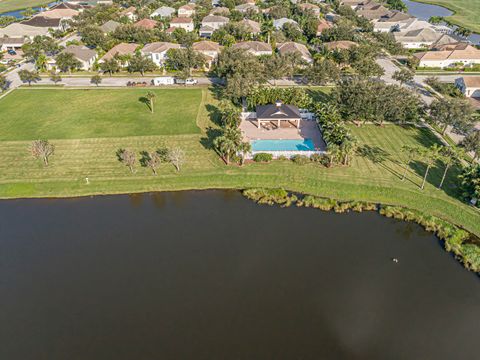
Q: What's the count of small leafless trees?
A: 4